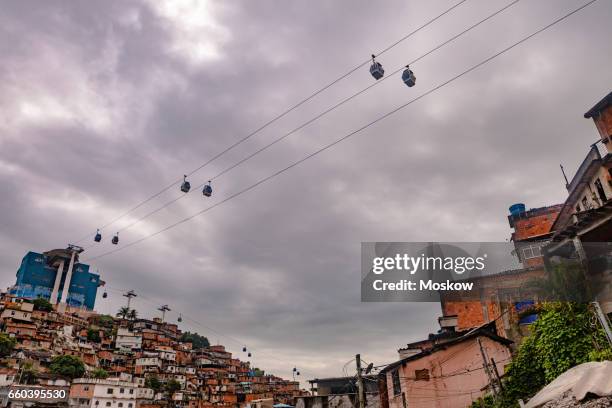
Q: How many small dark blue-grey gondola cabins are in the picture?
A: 12